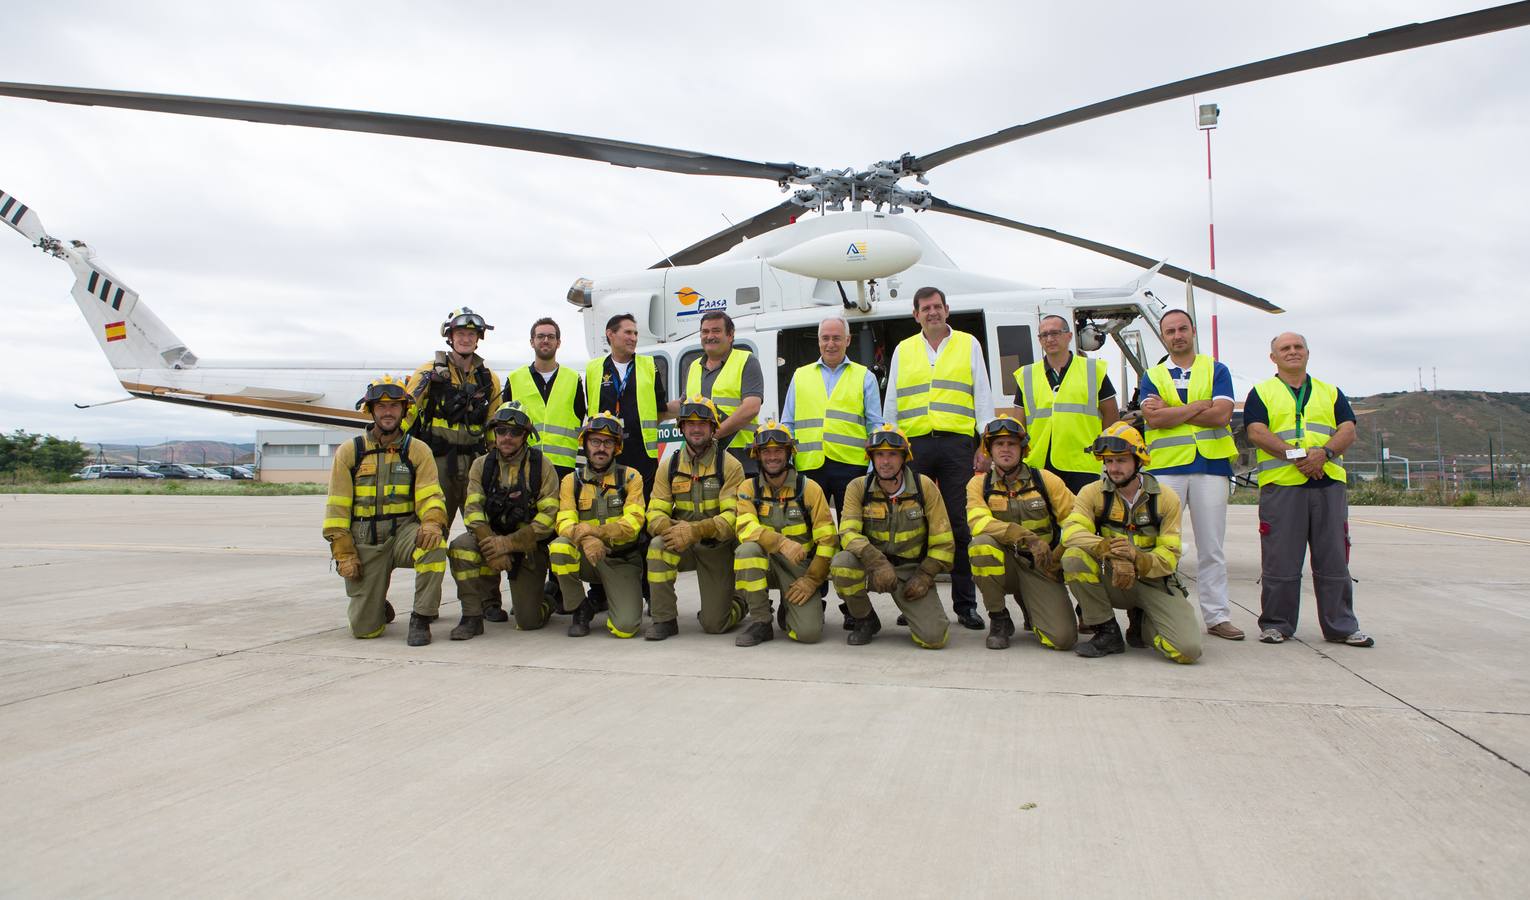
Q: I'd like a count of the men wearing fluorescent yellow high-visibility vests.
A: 8